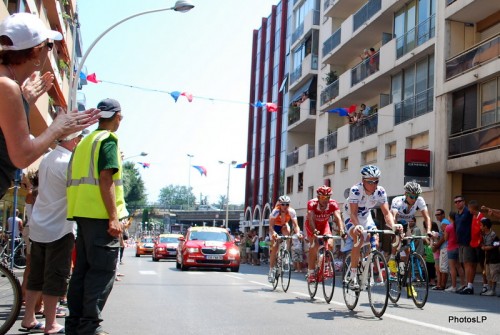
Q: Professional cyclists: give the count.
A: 4